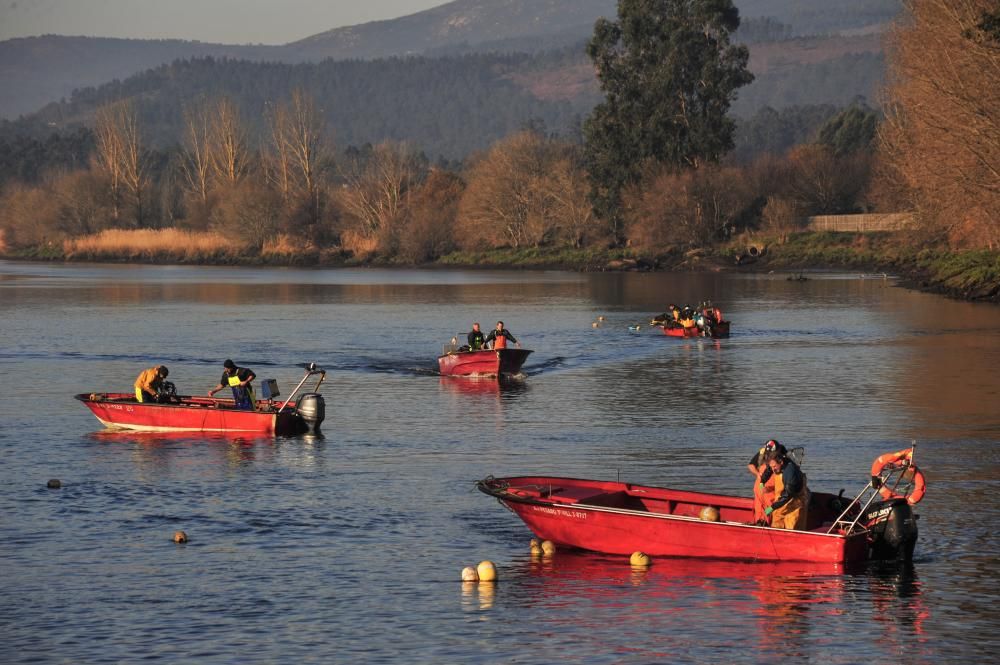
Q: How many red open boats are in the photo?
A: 4